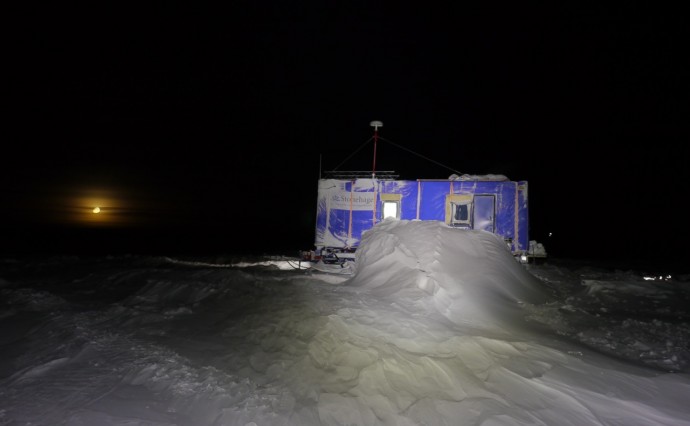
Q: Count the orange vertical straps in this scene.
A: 5